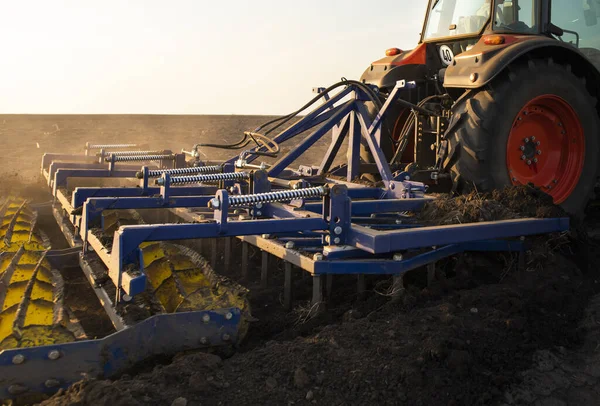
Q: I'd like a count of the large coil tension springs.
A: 6